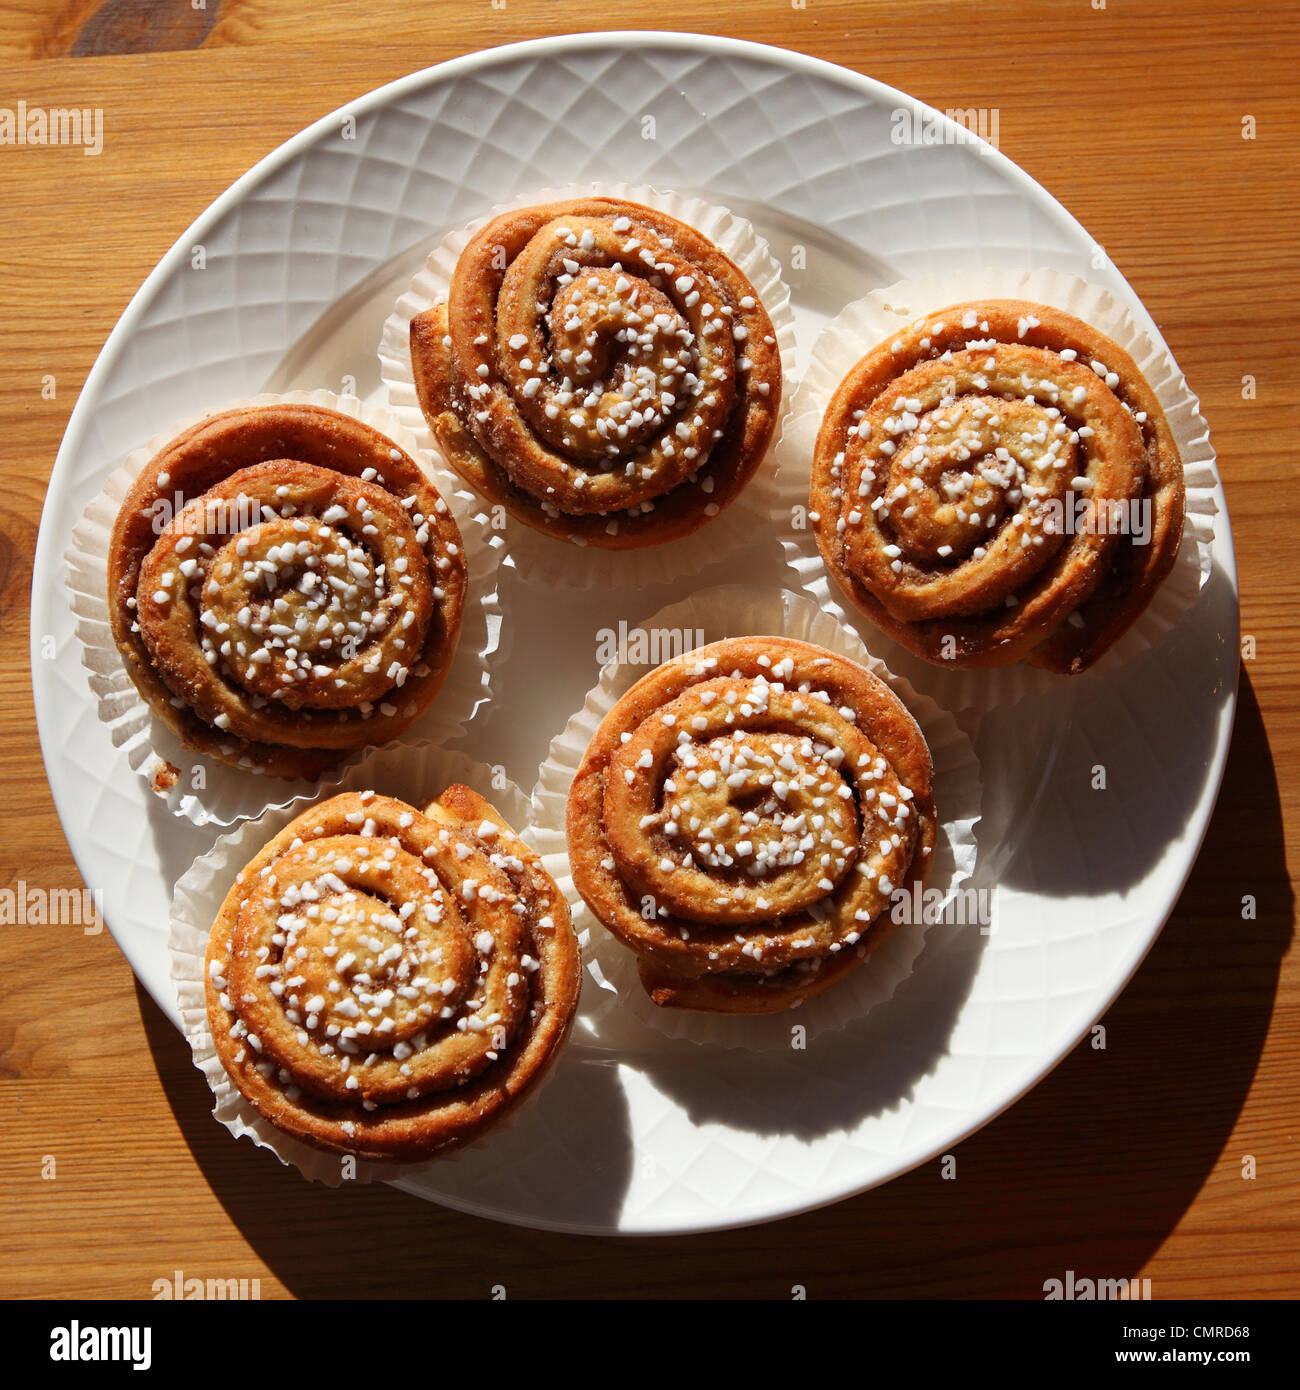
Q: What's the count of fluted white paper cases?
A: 5